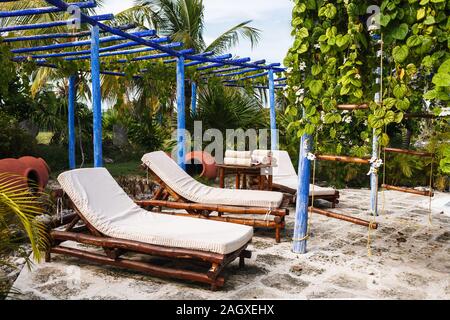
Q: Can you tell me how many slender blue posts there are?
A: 7